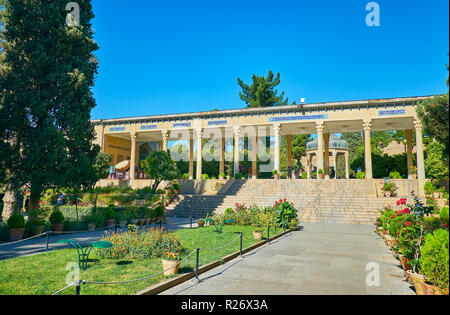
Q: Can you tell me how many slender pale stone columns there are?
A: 8